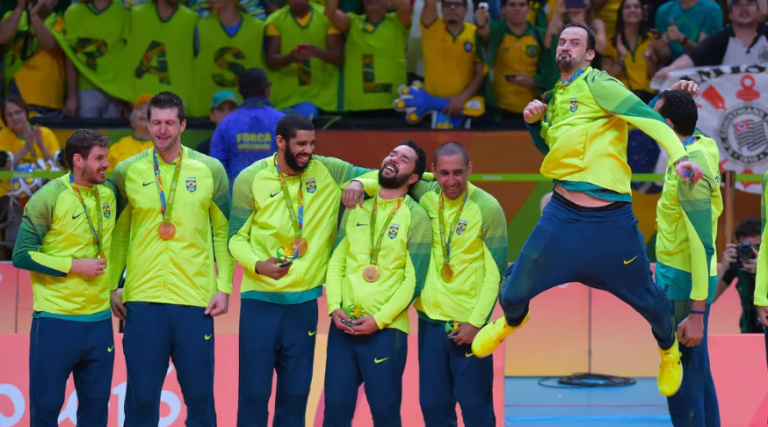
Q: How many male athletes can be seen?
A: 7